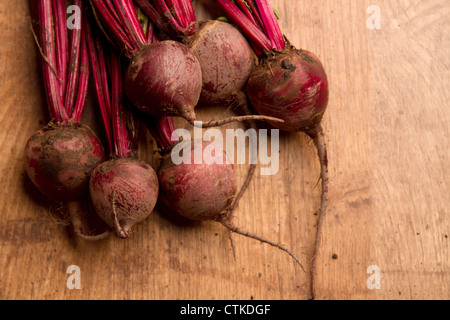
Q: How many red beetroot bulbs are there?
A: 6